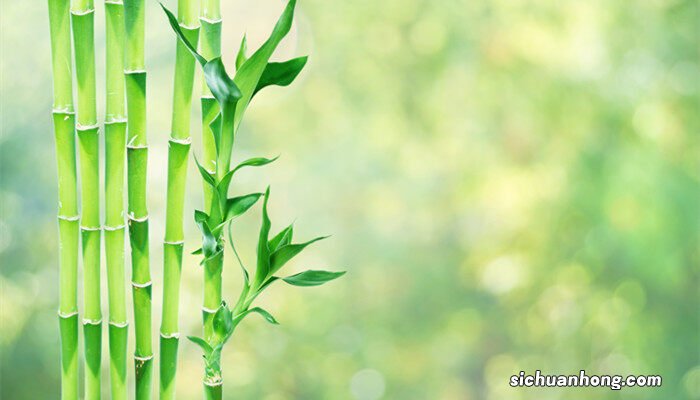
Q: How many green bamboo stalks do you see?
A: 6